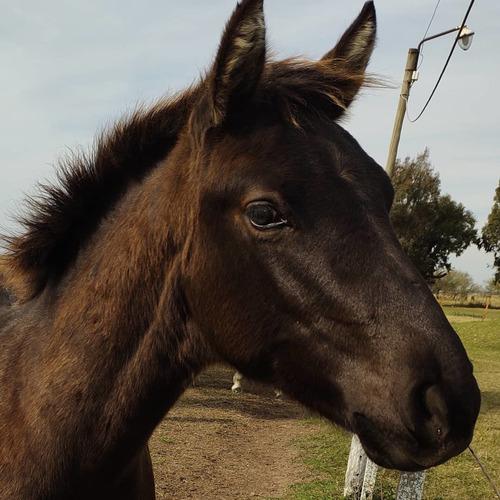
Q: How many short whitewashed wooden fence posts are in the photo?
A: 3